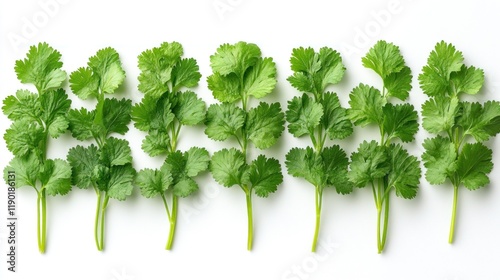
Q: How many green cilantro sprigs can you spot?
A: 7